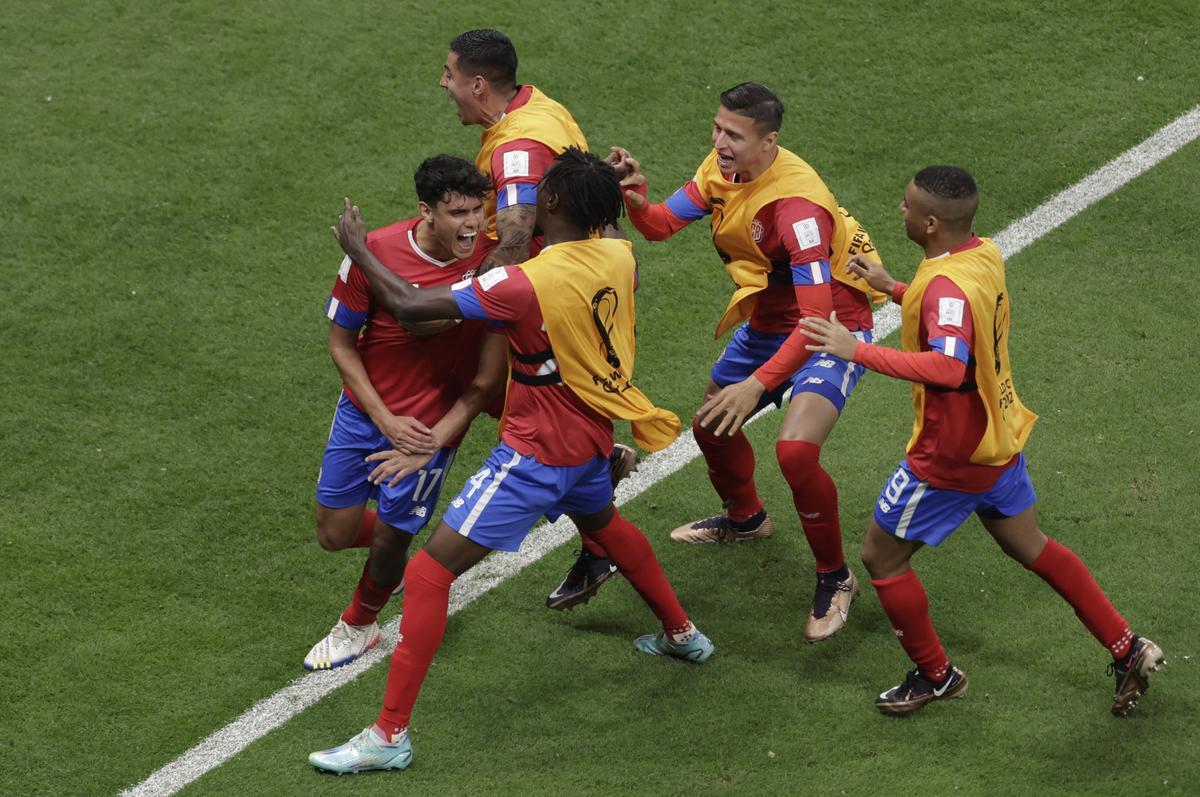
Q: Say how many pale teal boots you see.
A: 2